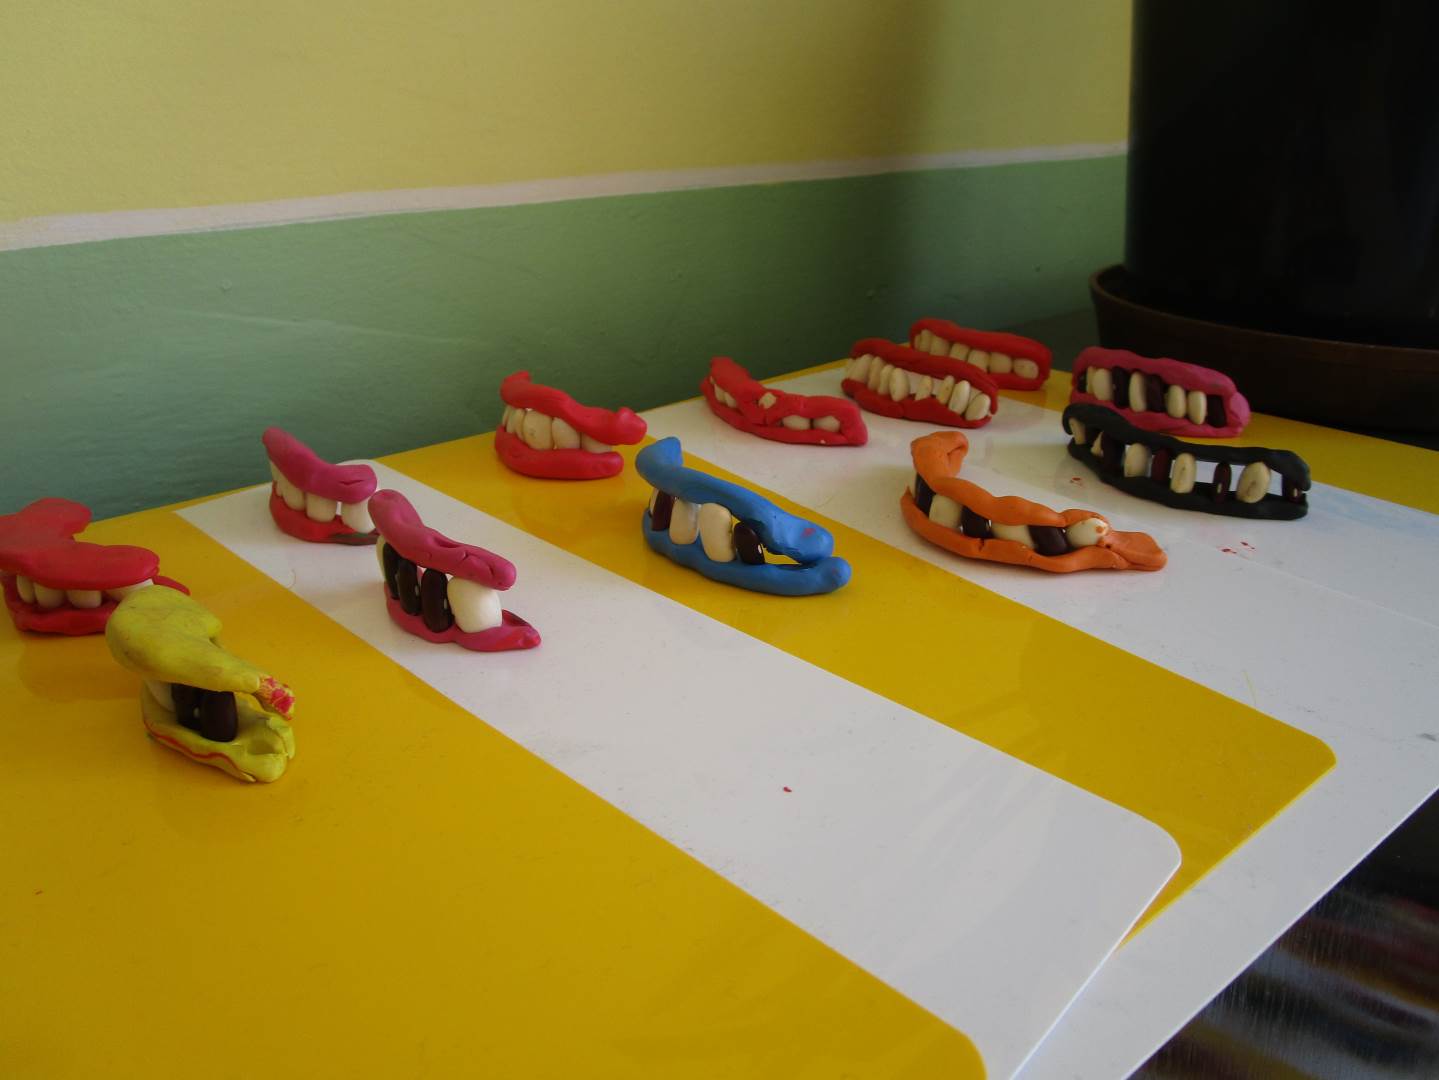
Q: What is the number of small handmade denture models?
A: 12